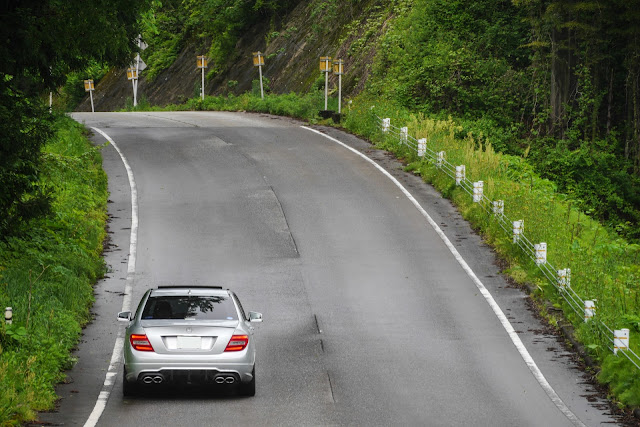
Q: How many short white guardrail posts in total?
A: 12